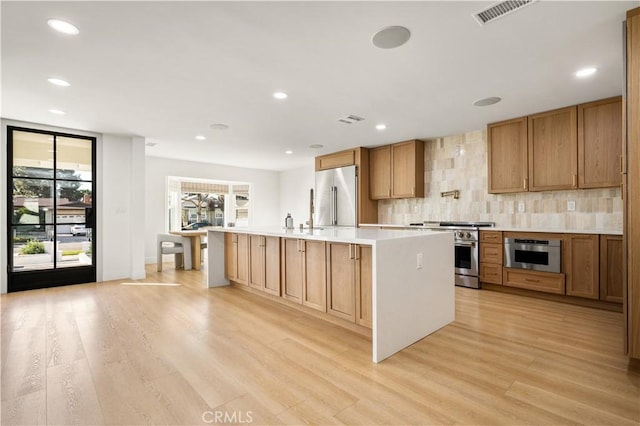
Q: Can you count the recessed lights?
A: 8